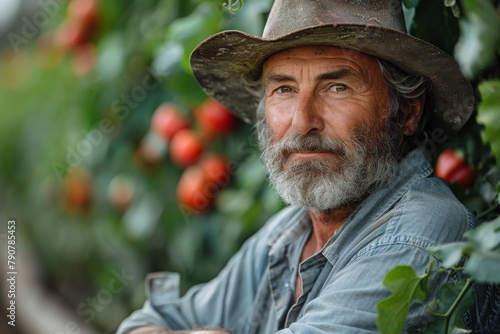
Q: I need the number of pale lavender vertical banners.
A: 0